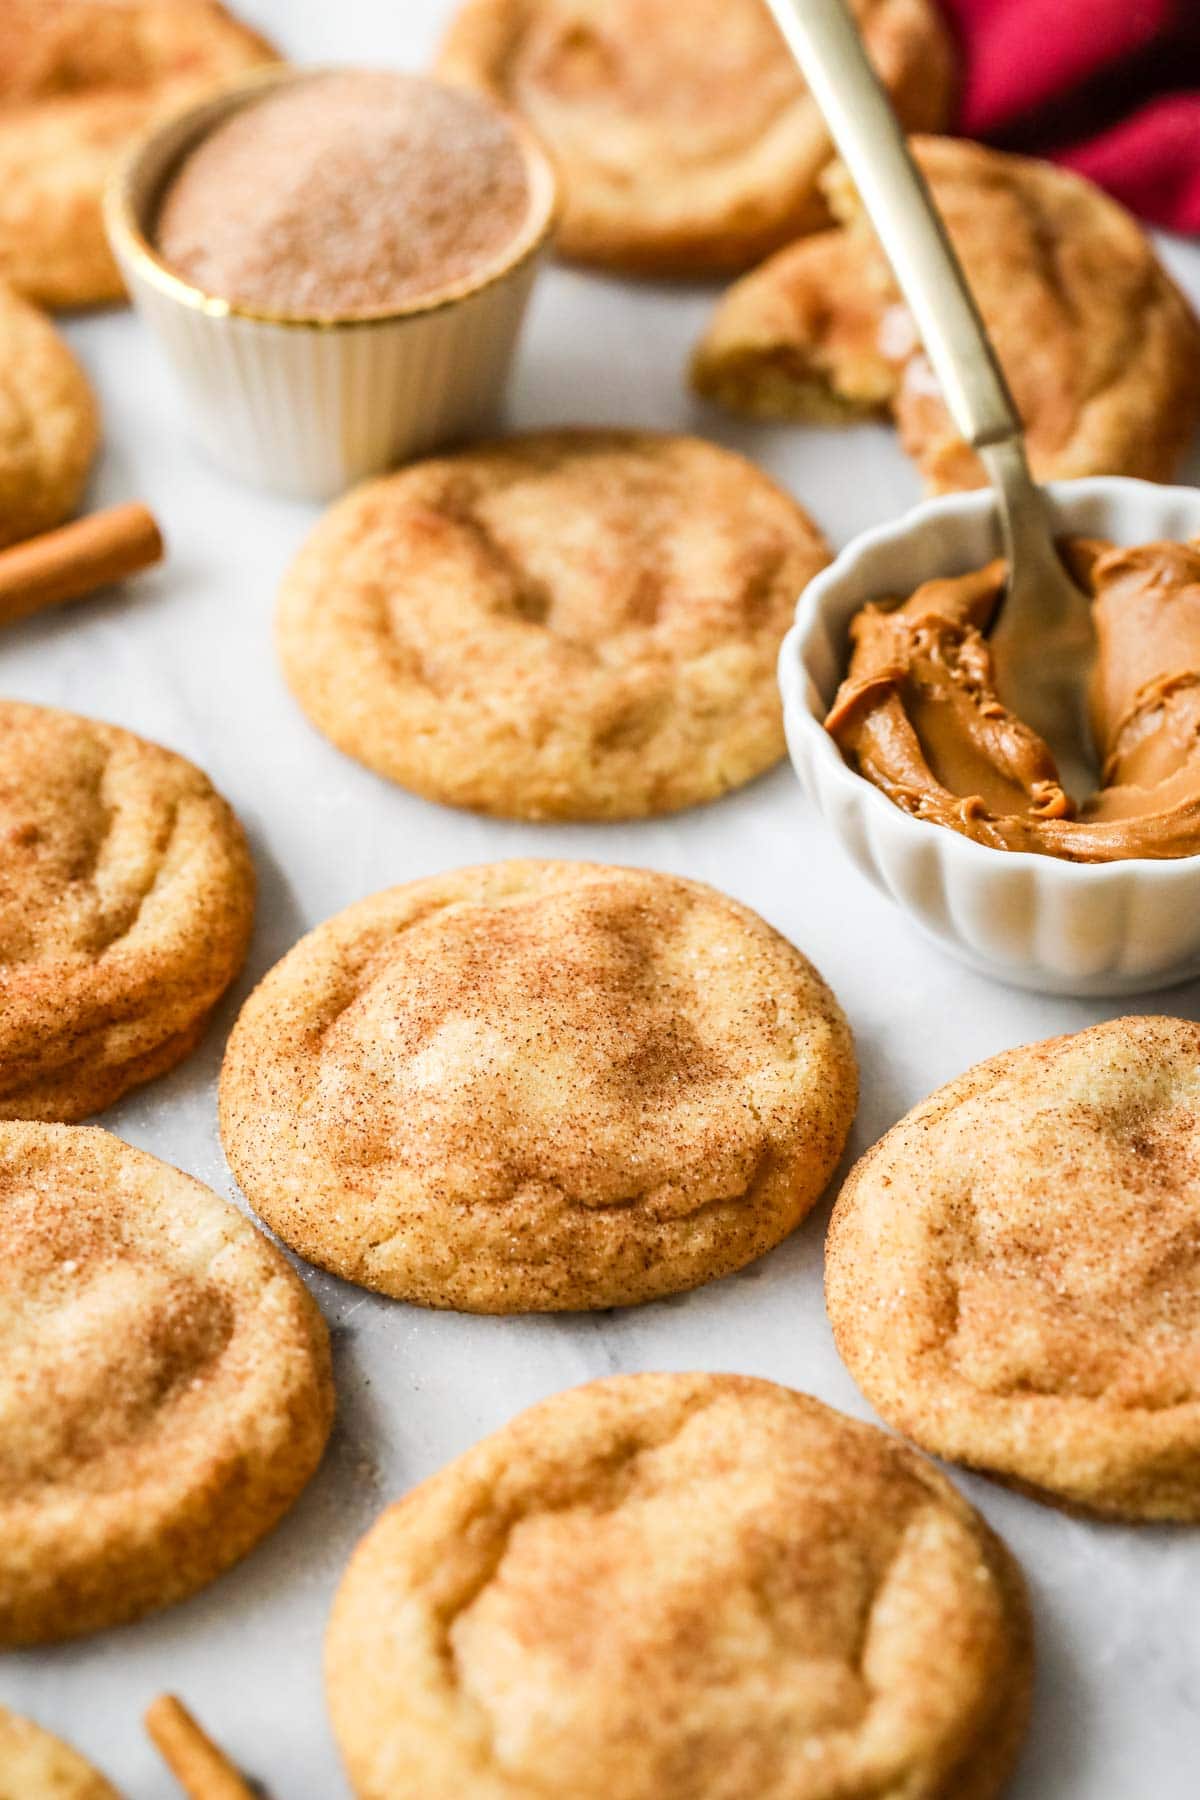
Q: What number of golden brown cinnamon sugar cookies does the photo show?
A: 11